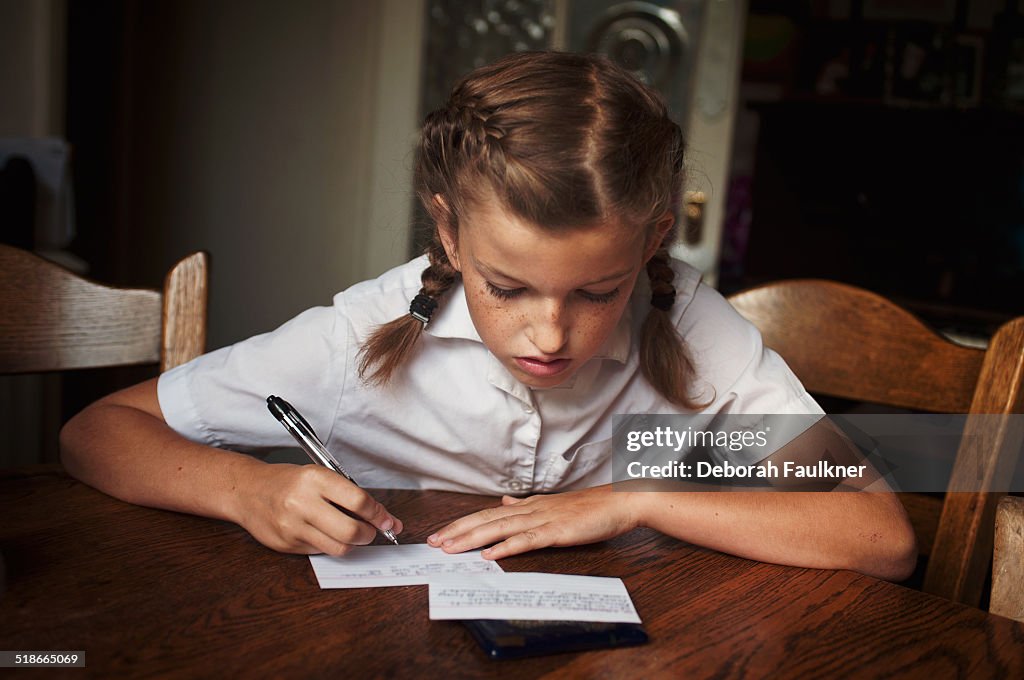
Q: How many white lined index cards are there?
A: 2